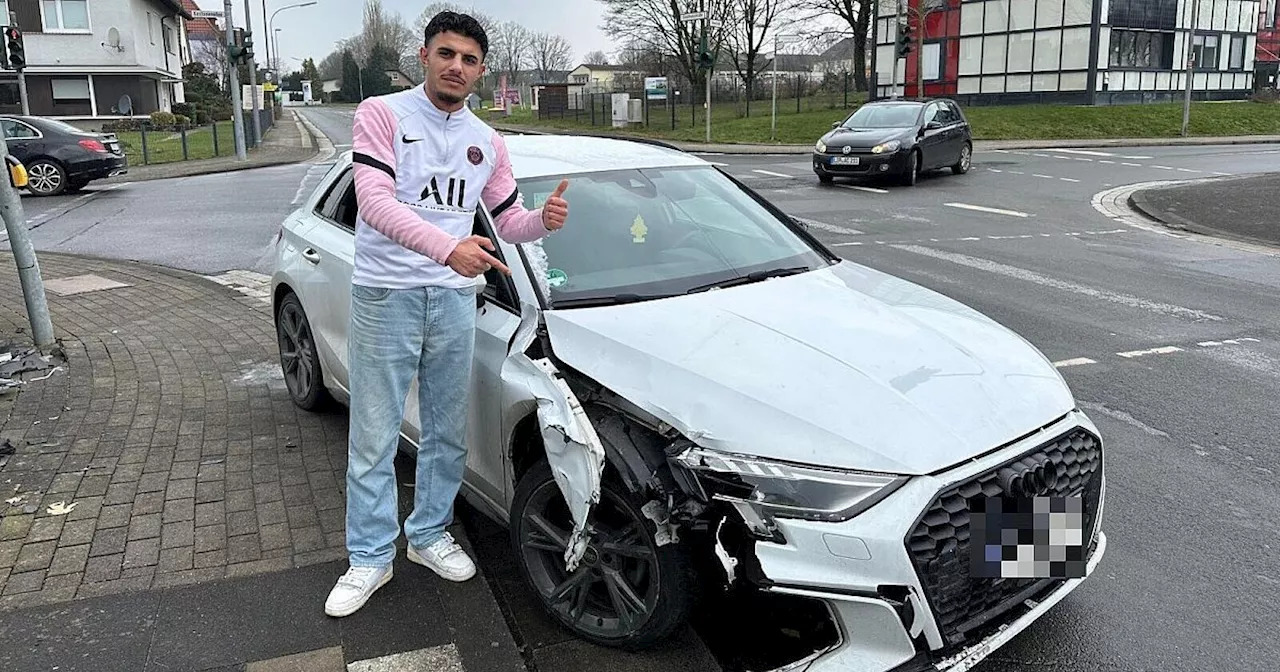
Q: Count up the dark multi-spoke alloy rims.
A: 2